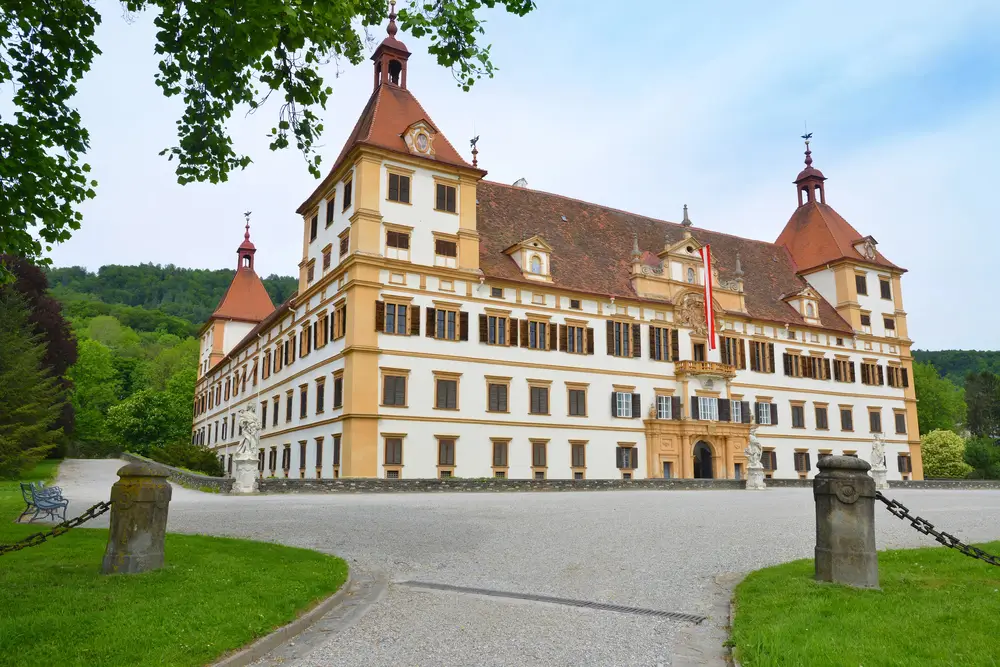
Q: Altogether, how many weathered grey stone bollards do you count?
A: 2